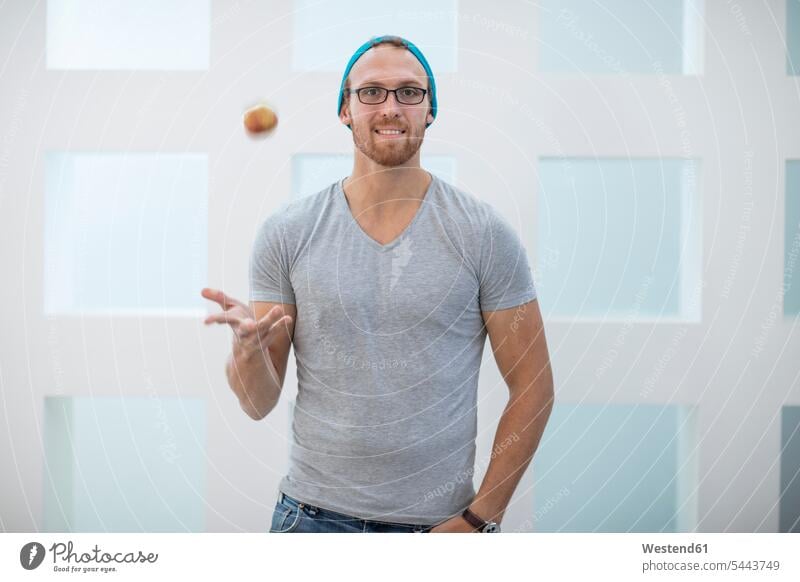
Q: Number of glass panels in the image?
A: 12